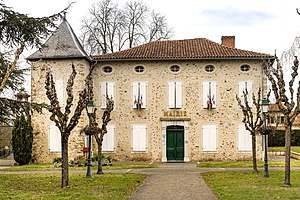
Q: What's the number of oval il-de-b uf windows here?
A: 5